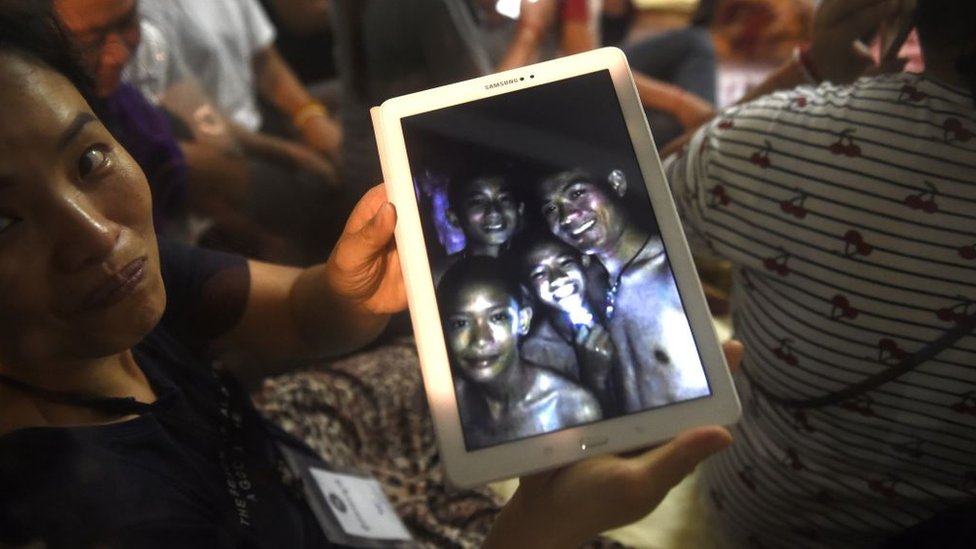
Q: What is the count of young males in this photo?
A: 4